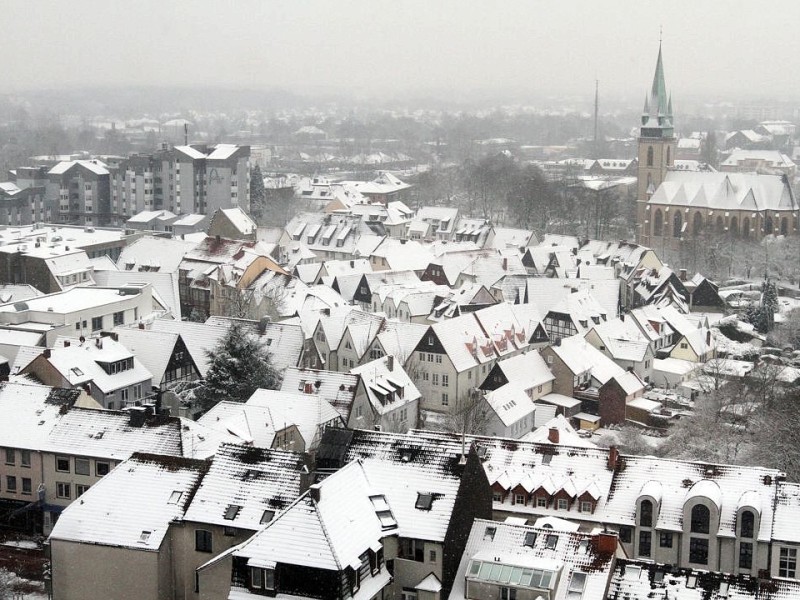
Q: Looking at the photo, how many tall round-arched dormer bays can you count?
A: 3